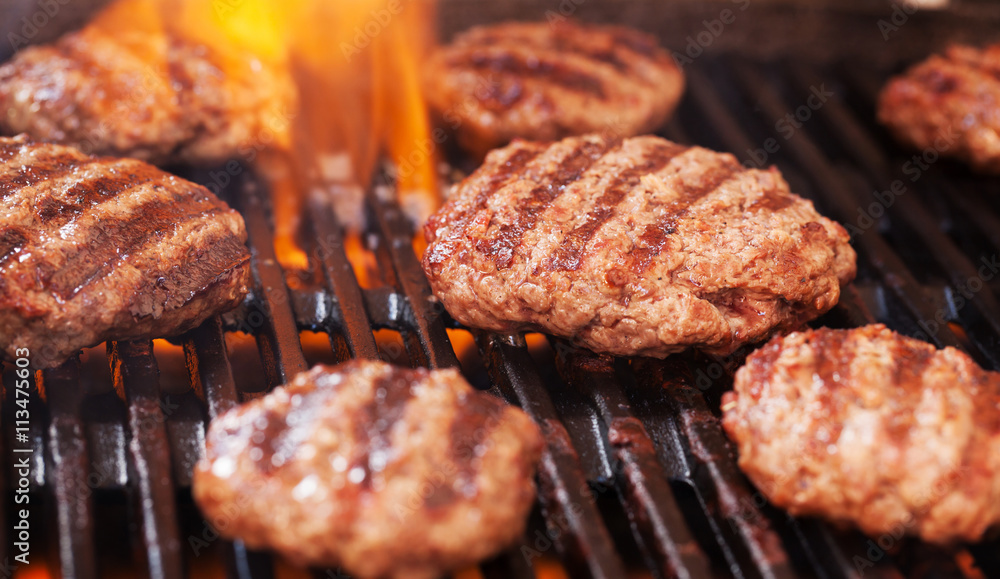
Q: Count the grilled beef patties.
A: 7